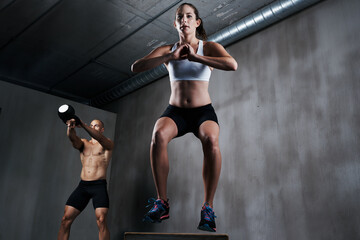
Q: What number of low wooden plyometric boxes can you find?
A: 1